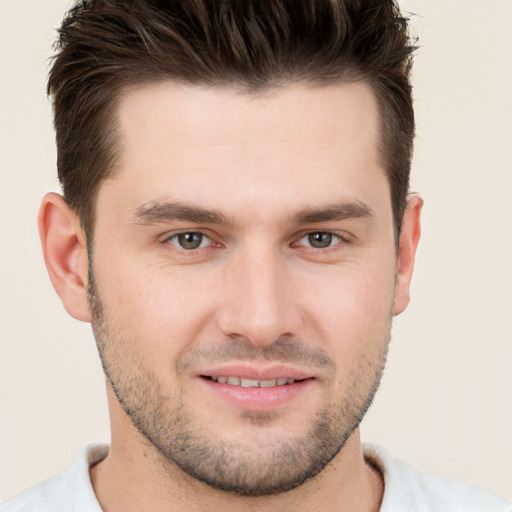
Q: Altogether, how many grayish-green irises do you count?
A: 2